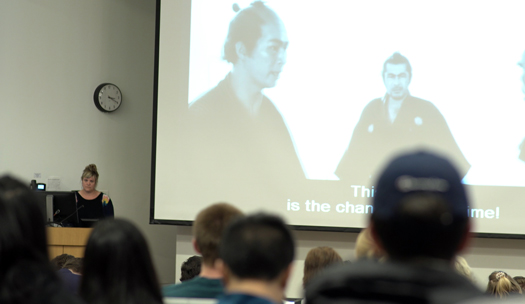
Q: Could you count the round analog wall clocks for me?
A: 1